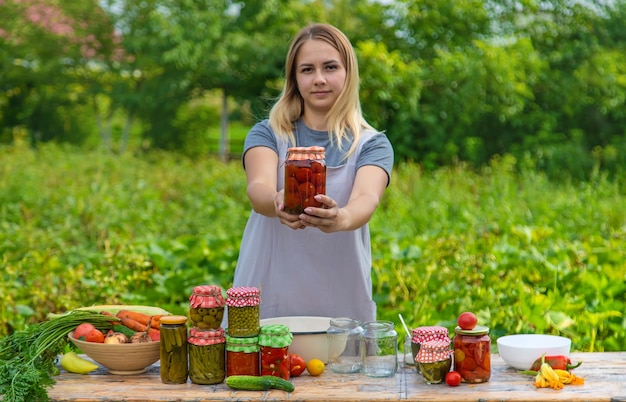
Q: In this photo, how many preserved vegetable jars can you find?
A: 10